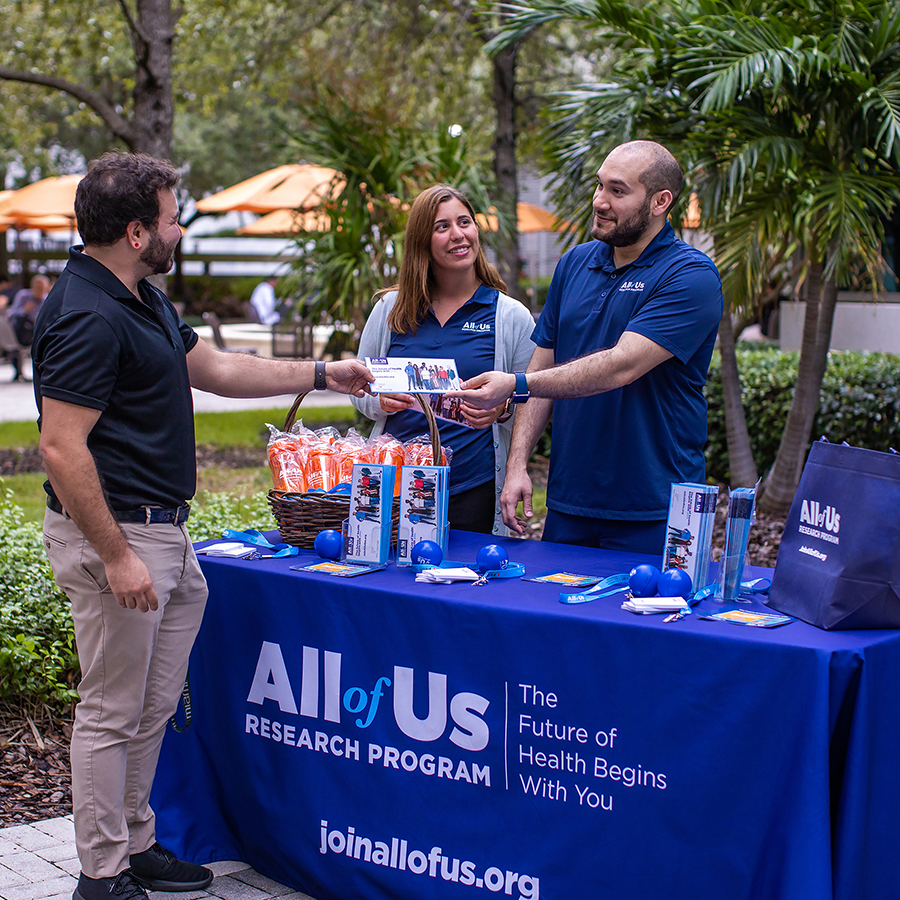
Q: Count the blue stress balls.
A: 5